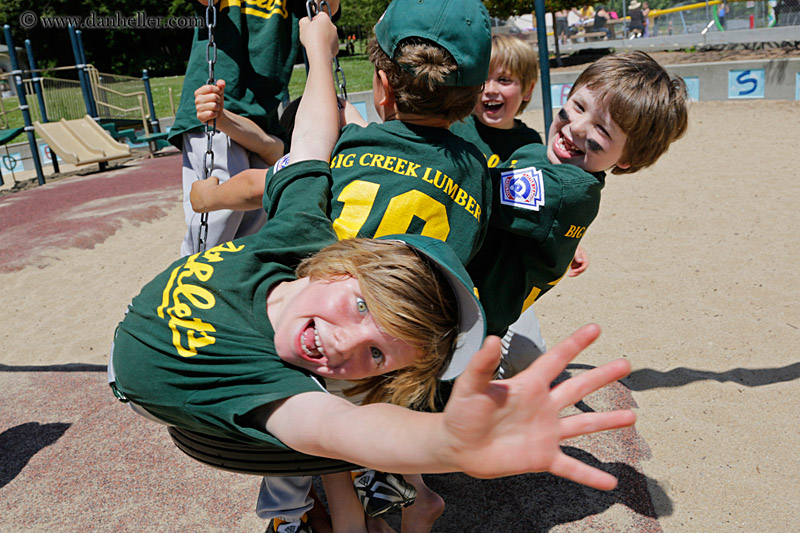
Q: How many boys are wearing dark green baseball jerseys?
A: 5